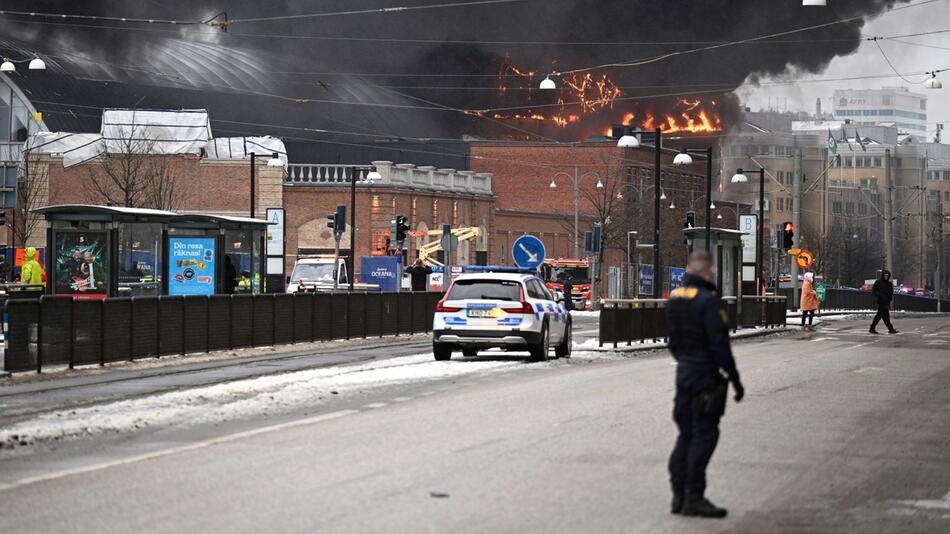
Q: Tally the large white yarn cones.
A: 0